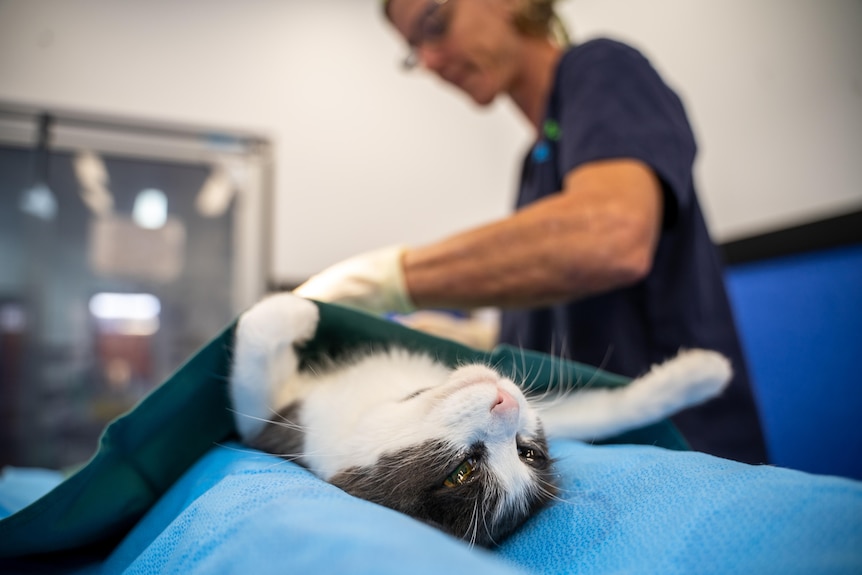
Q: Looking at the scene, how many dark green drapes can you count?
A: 1